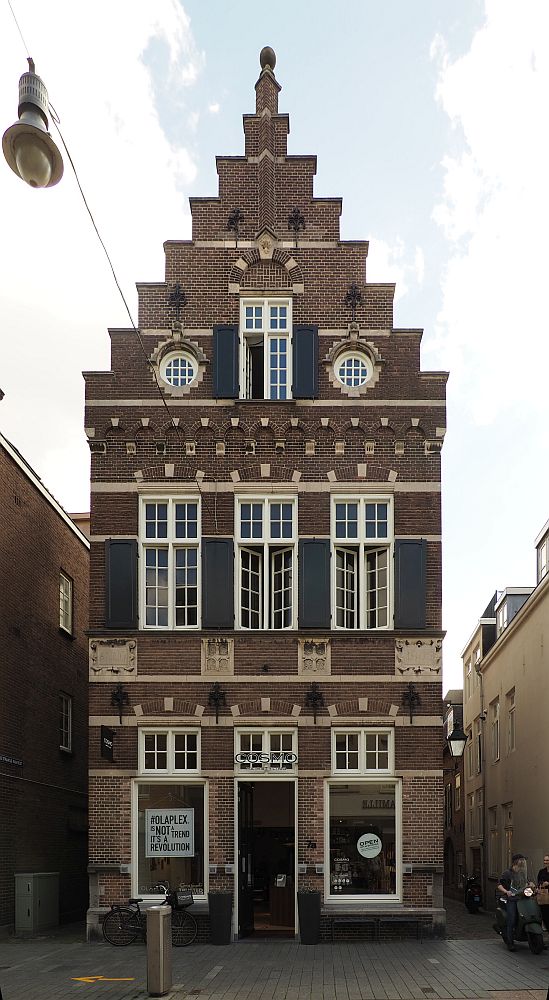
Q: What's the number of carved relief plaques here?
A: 4